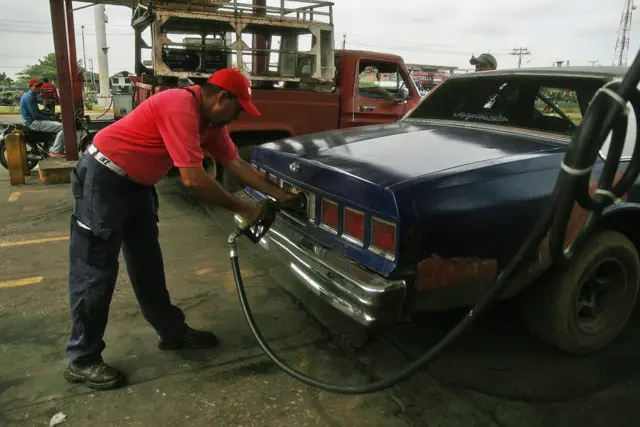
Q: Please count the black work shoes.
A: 2